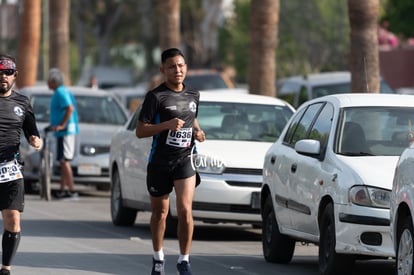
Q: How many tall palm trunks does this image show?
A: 5